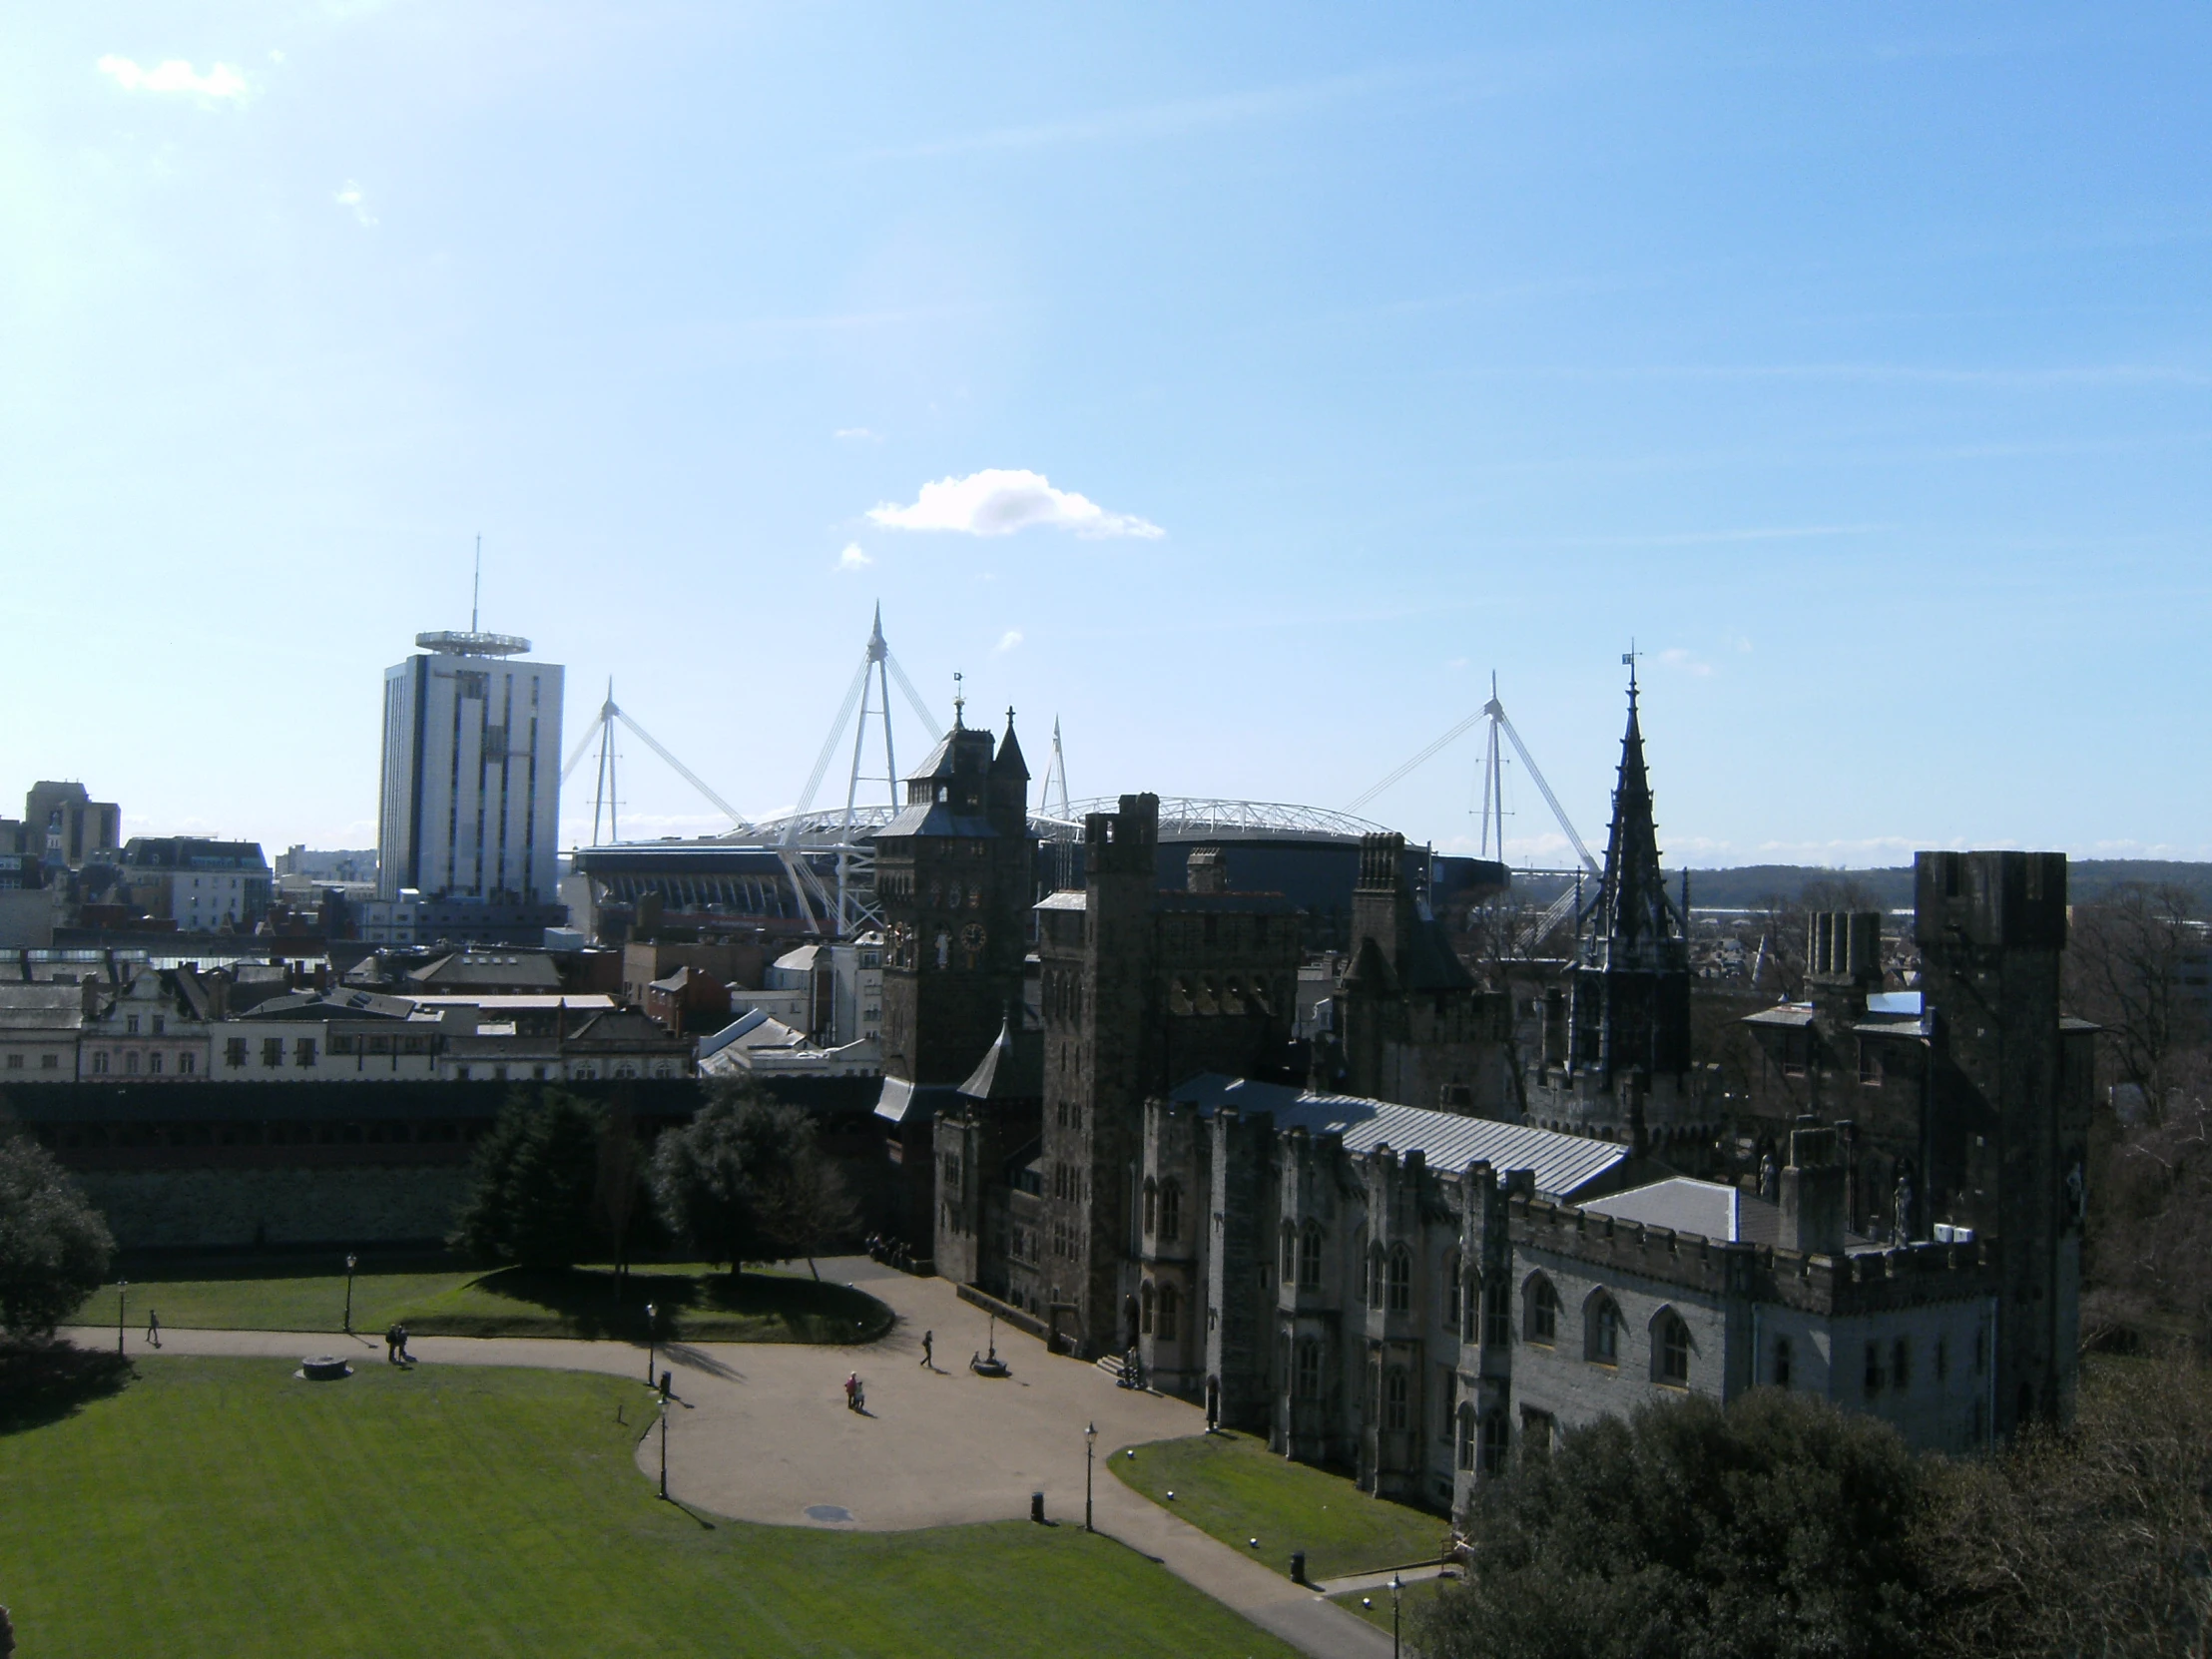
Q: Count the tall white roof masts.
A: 4